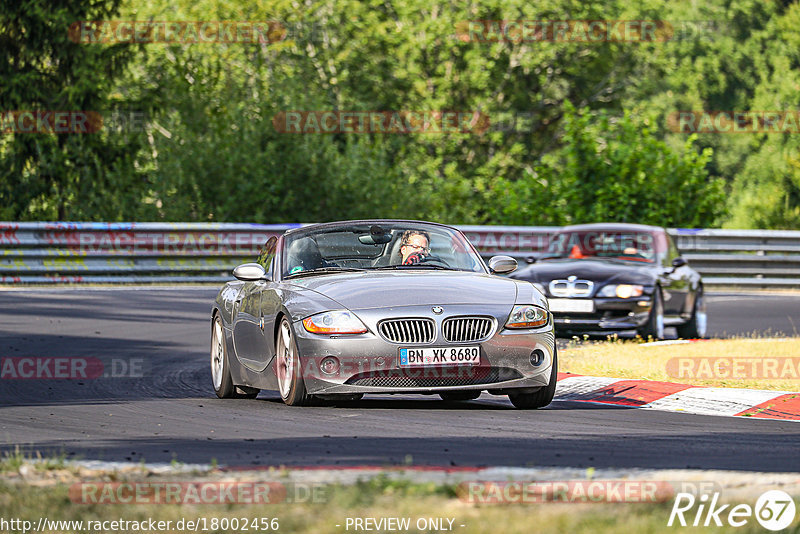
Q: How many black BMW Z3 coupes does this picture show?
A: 1